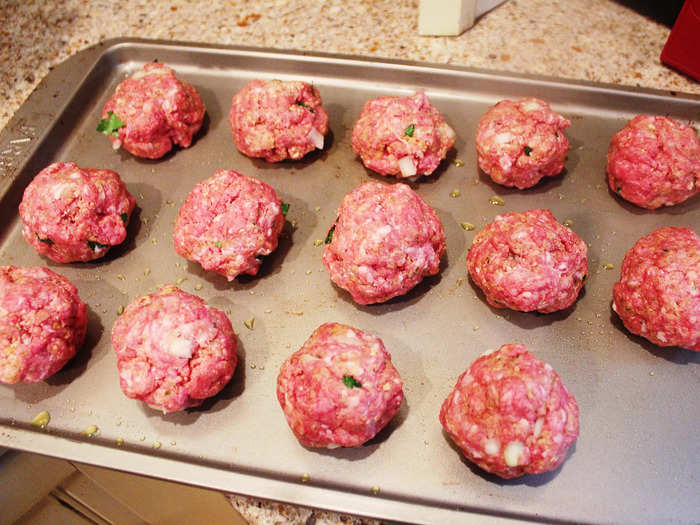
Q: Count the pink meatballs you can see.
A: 14